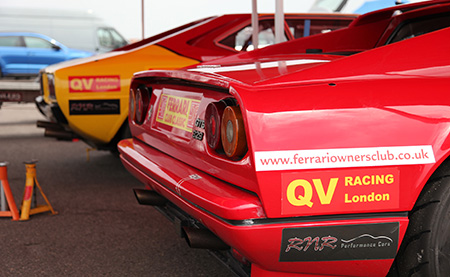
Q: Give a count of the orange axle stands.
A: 2